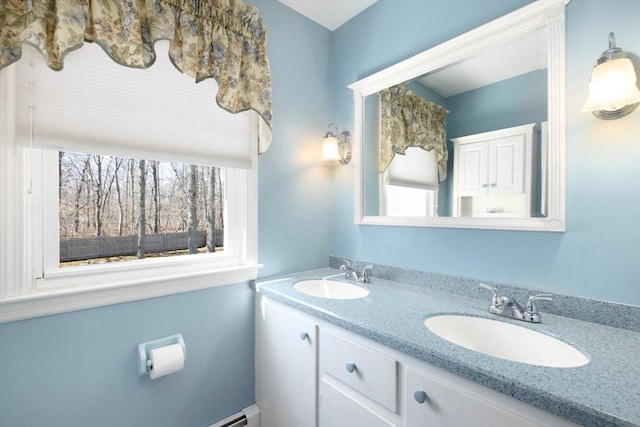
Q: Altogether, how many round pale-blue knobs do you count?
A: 3